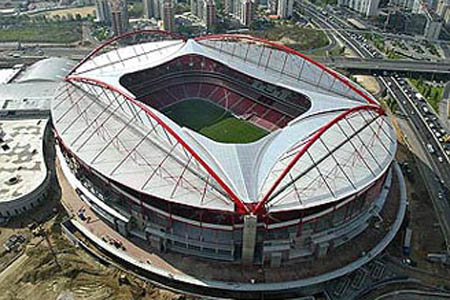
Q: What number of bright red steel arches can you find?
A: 4